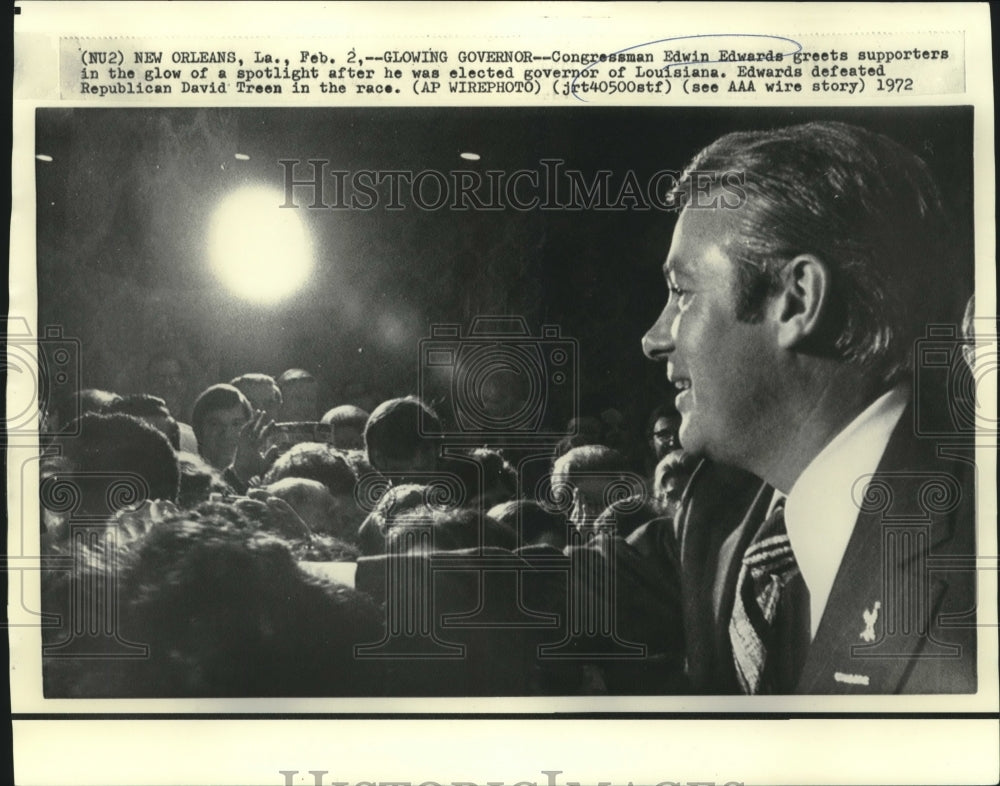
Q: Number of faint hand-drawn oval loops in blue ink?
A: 1